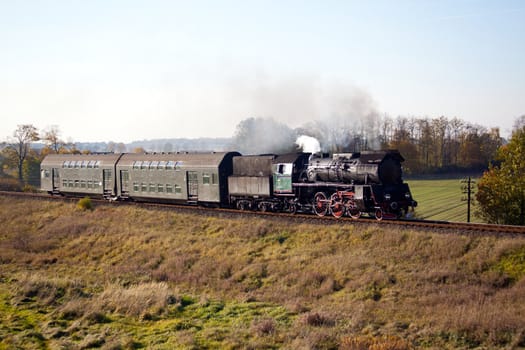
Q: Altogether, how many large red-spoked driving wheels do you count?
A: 3